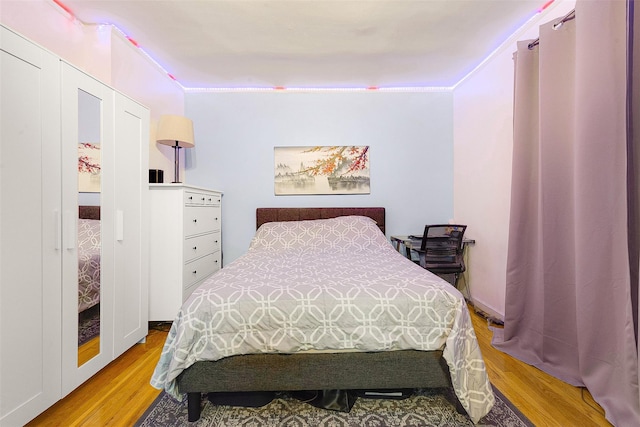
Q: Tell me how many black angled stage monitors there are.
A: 0